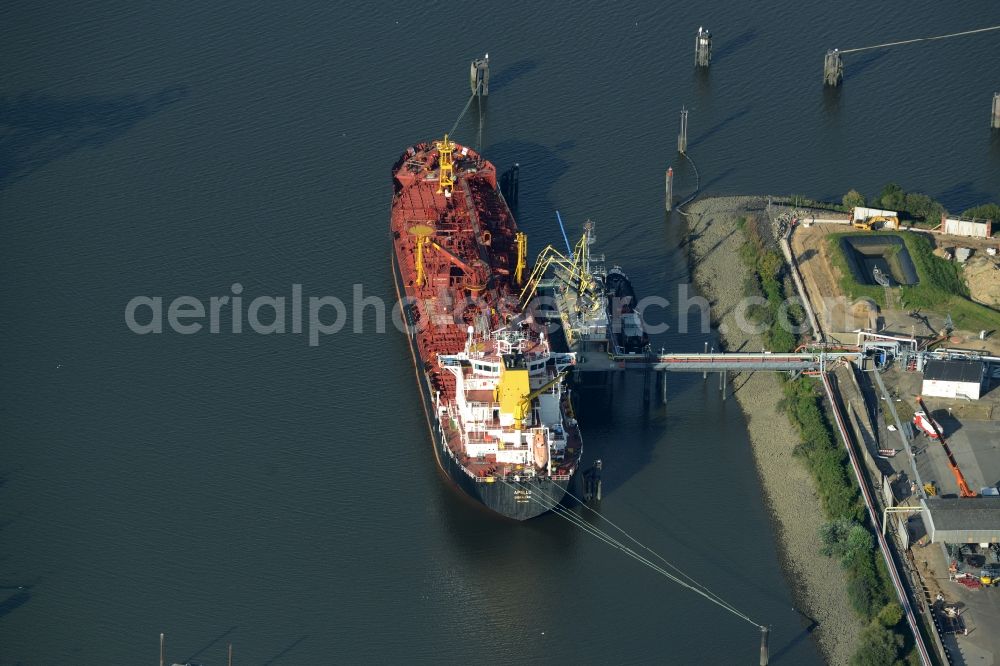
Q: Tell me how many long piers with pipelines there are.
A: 1